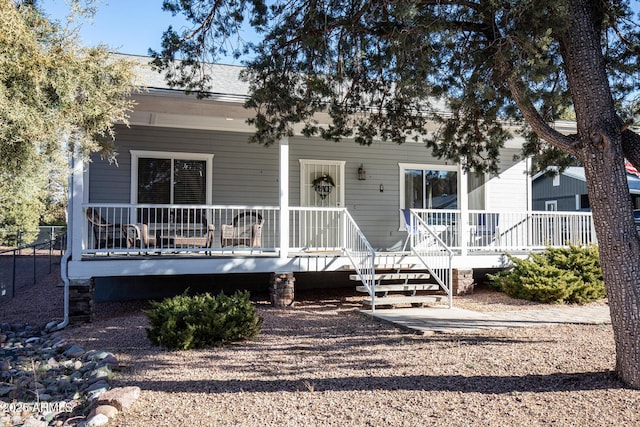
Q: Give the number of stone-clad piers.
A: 3